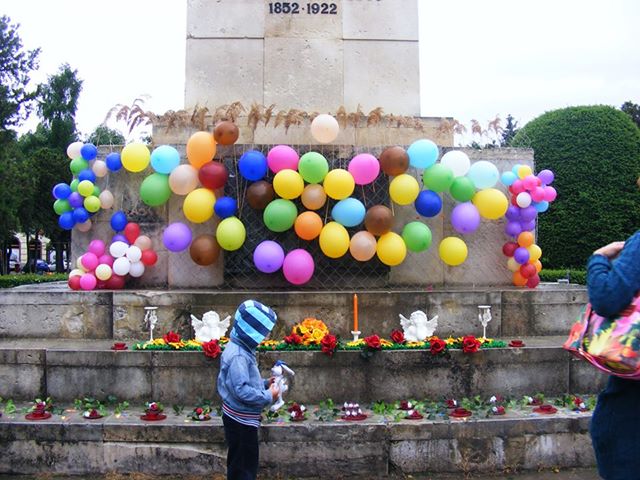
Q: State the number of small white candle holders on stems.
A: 2